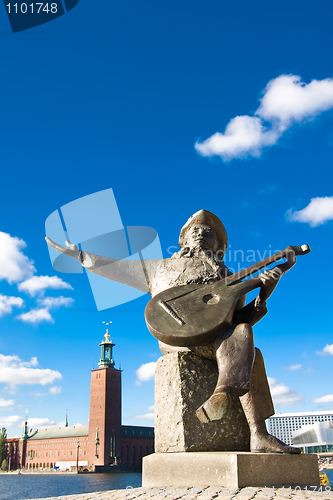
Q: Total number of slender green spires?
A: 2